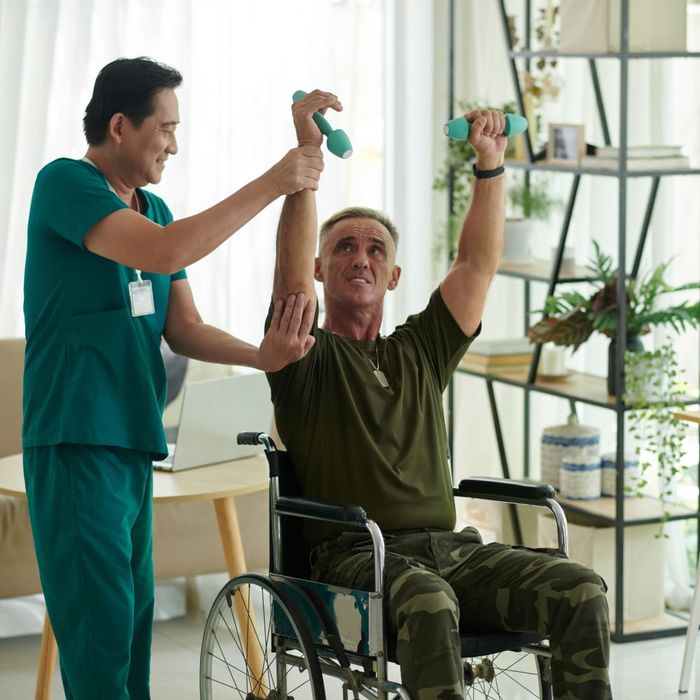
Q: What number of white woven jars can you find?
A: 3